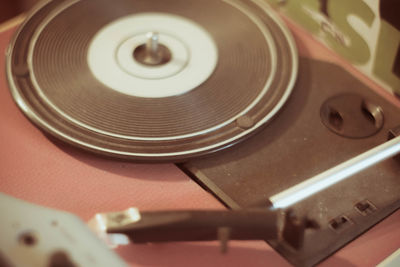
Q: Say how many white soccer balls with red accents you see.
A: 0